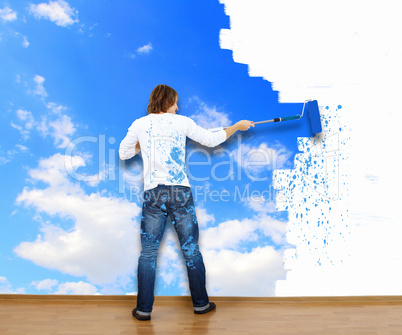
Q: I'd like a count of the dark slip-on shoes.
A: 2